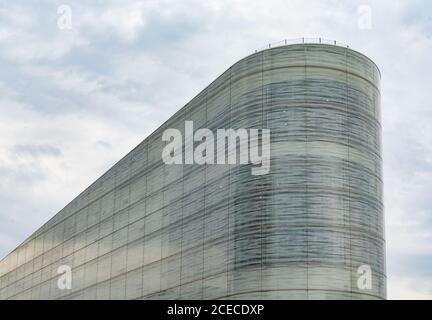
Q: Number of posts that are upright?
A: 7